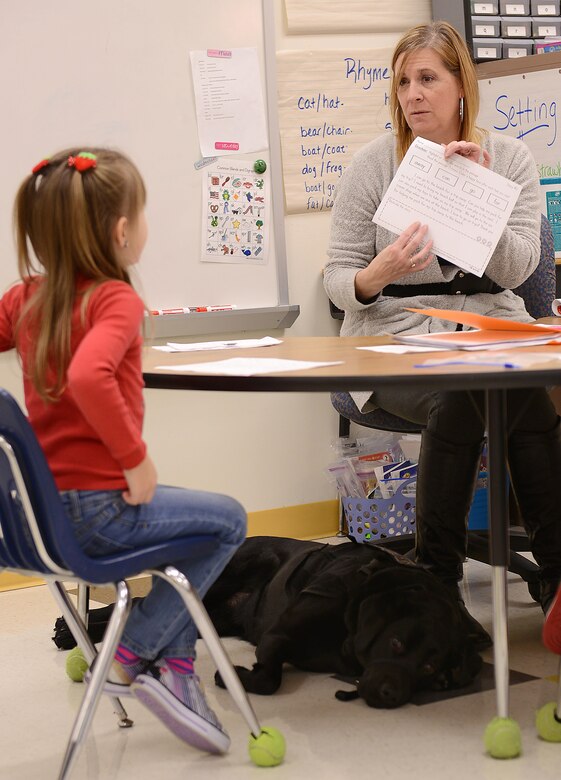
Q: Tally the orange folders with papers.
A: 1